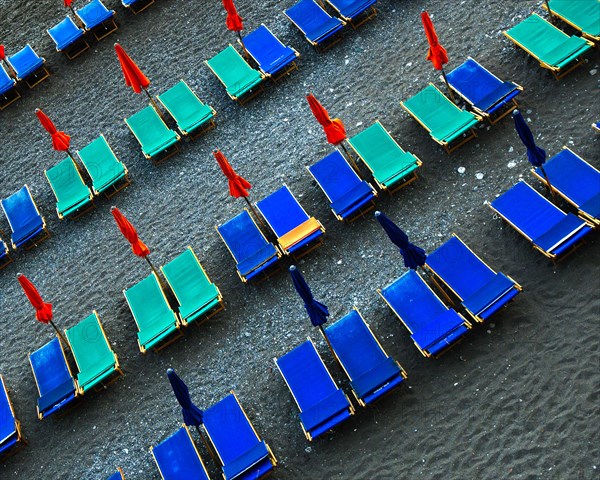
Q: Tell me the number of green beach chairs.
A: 12